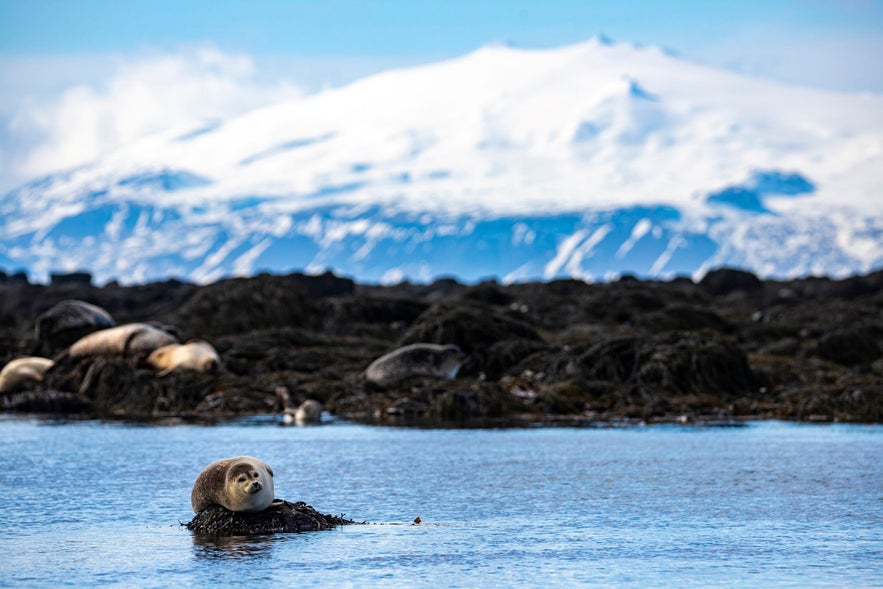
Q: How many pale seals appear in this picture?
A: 3